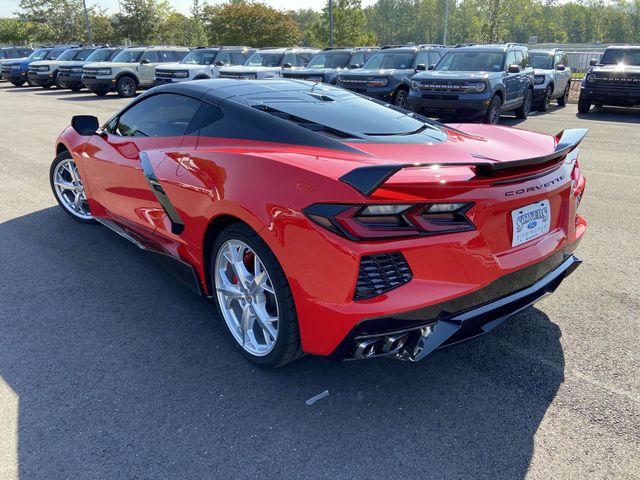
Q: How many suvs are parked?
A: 12